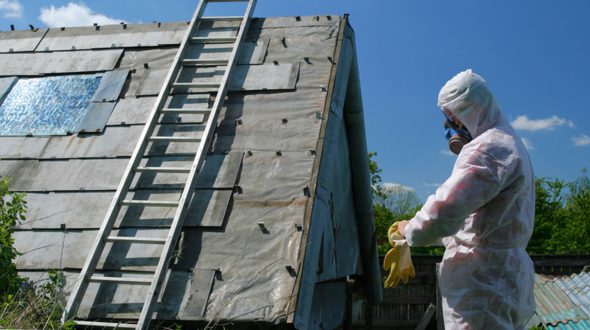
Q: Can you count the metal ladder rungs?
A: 12